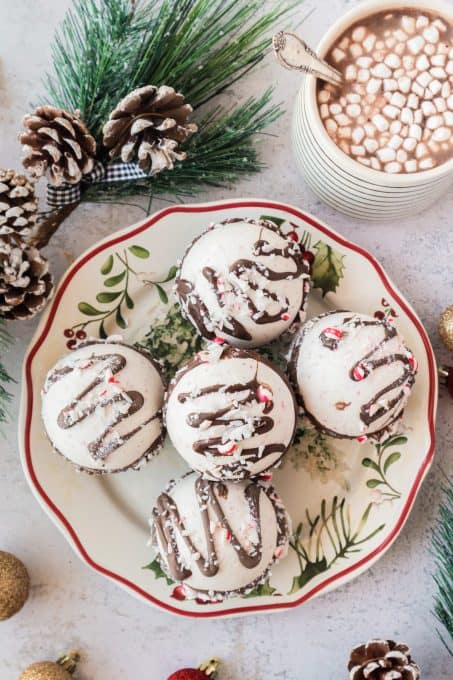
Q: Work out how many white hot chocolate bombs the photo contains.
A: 5